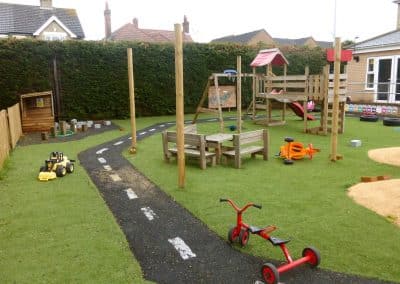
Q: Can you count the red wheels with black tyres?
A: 4